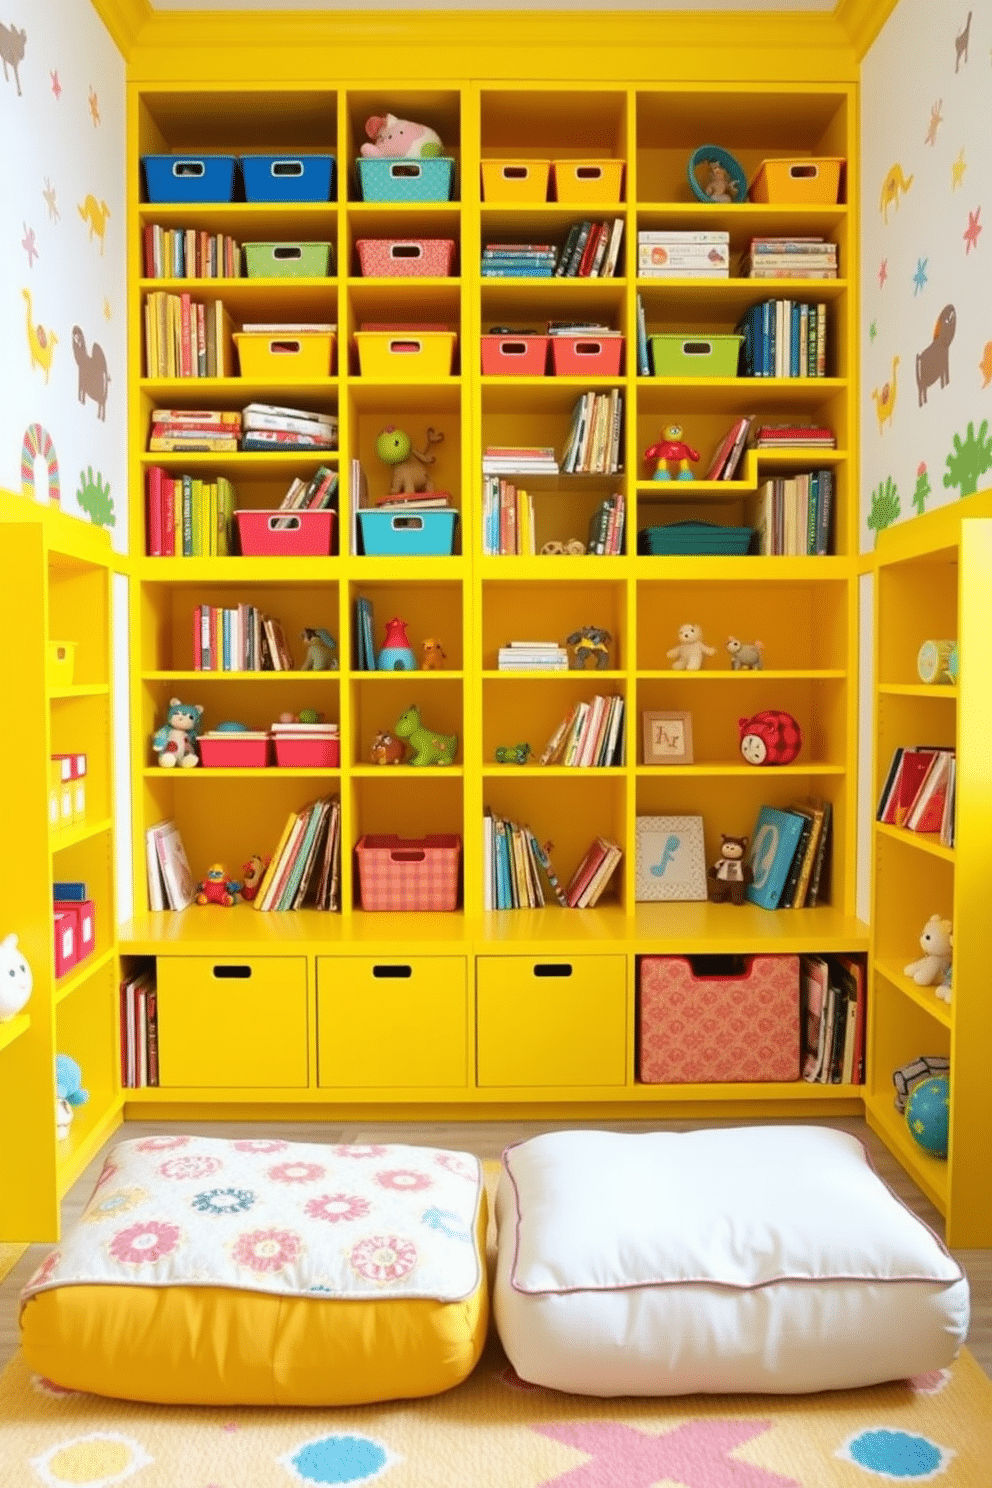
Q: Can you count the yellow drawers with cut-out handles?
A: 3